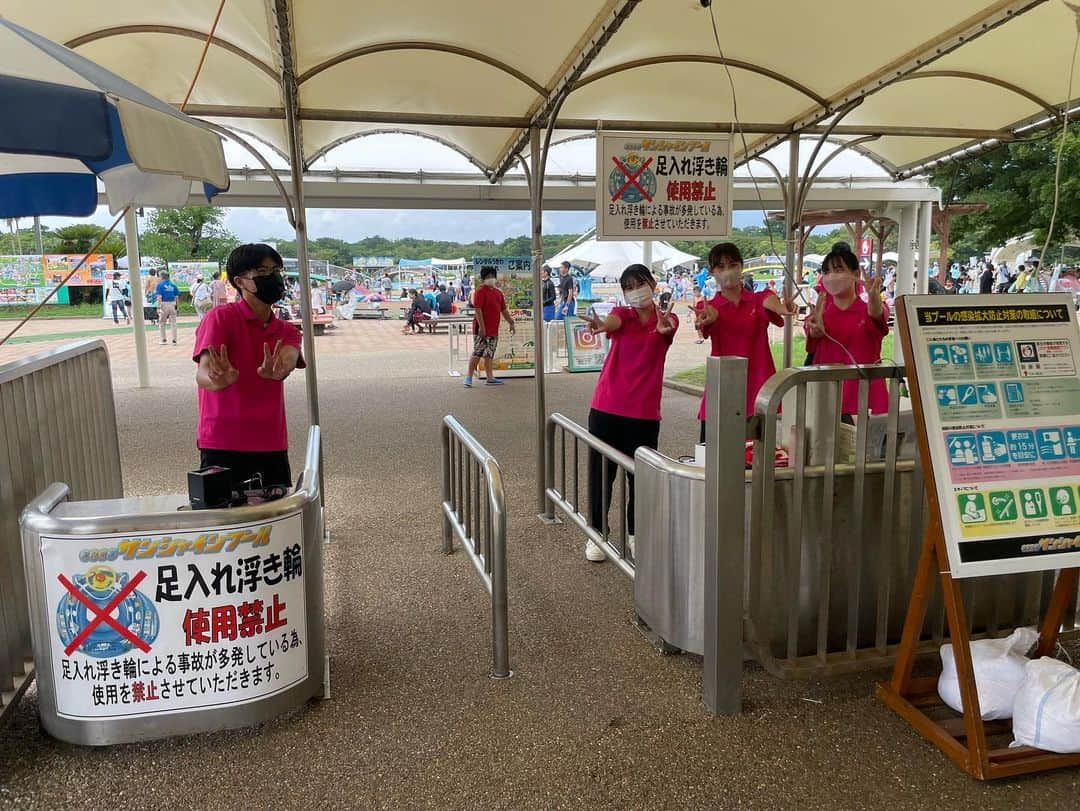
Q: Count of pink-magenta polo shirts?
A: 4